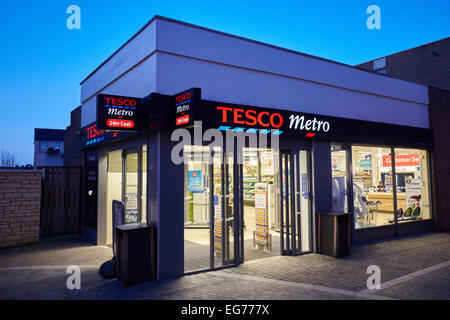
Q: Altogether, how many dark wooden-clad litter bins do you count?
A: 2